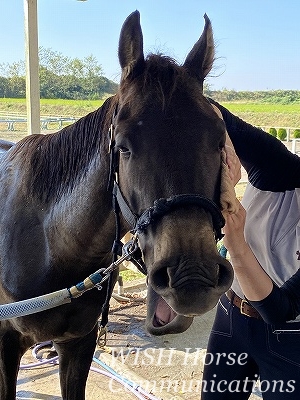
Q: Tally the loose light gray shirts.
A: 1